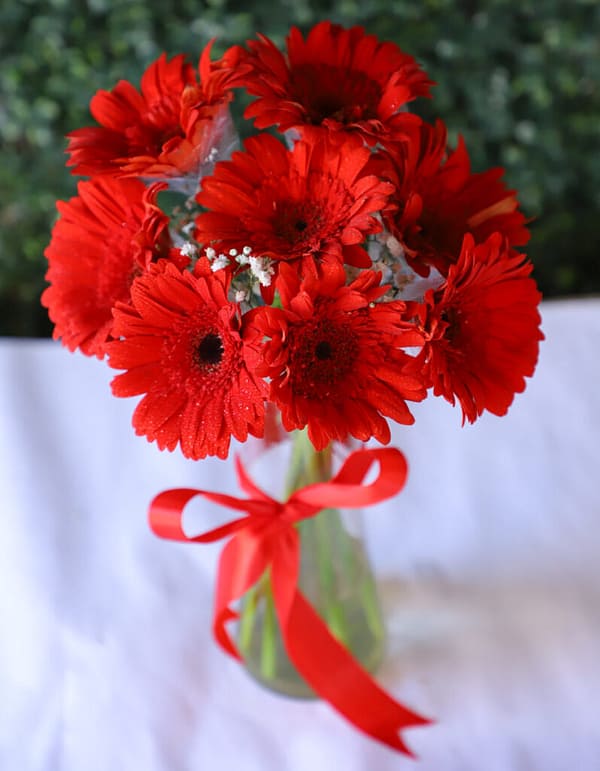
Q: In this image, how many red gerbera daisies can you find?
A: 8